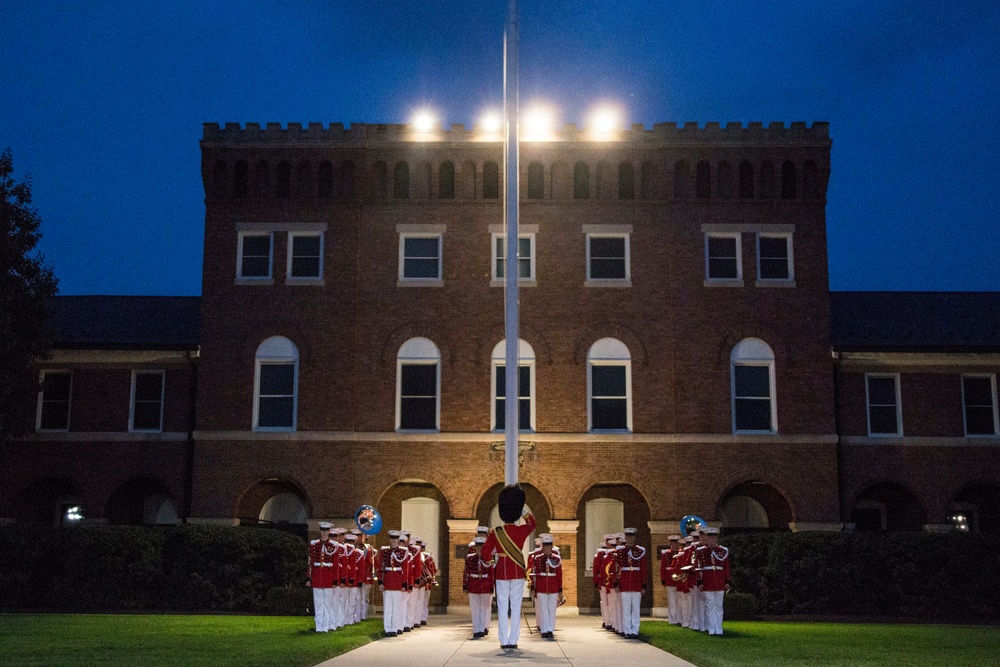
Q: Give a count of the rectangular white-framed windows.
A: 11